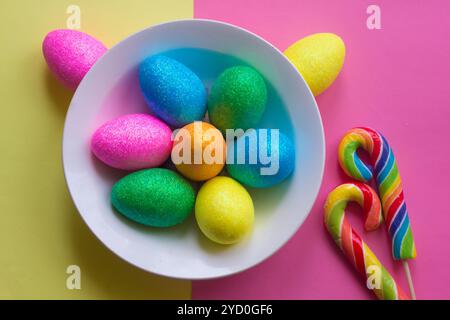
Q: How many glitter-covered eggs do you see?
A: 9